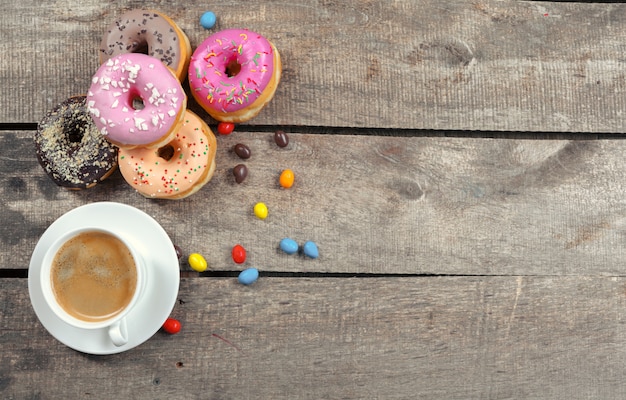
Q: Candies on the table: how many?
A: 14